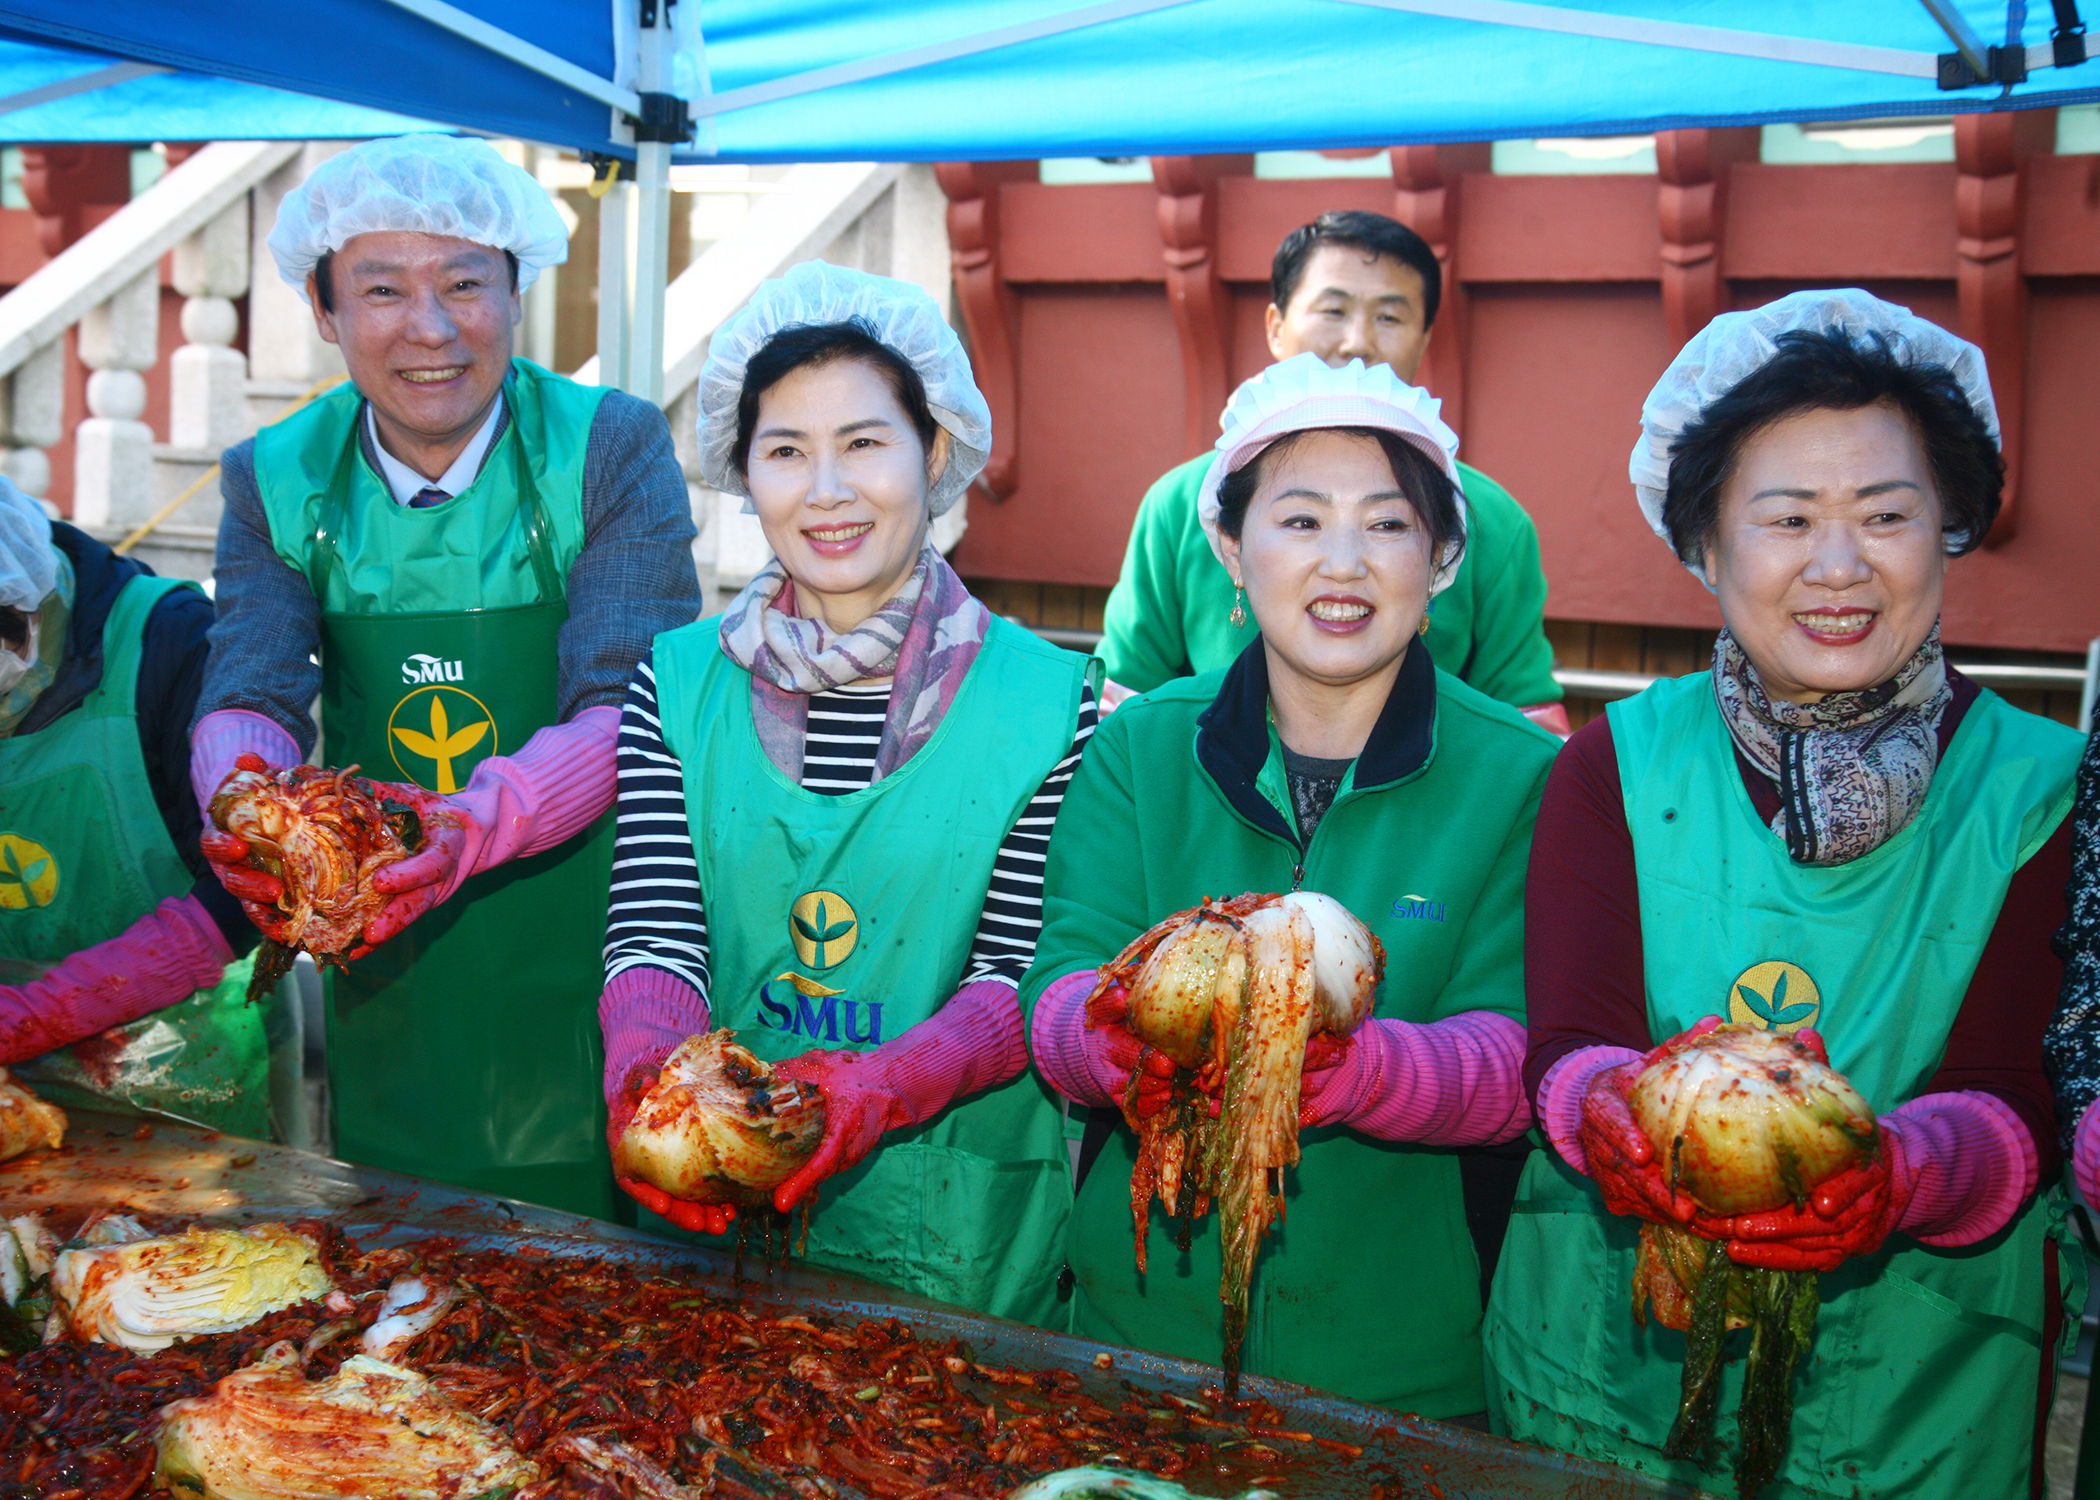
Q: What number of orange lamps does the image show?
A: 0